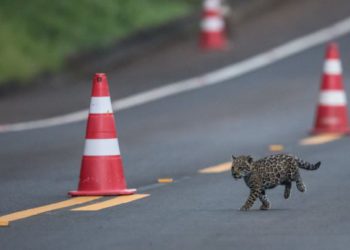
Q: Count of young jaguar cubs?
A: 1